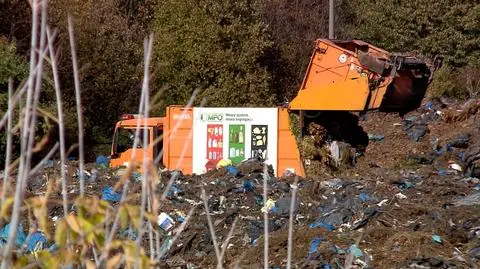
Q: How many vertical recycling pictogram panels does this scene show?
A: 3